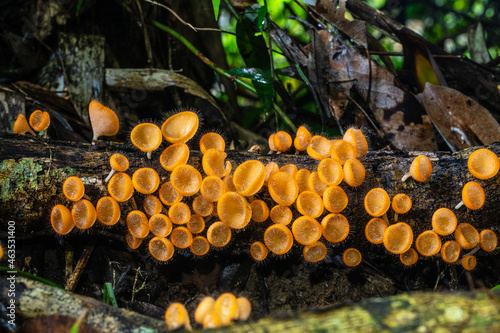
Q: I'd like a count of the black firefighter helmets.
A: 0